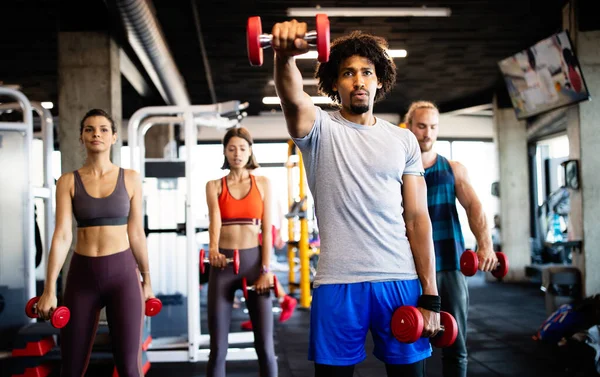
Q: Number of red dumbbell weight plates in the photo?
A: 13